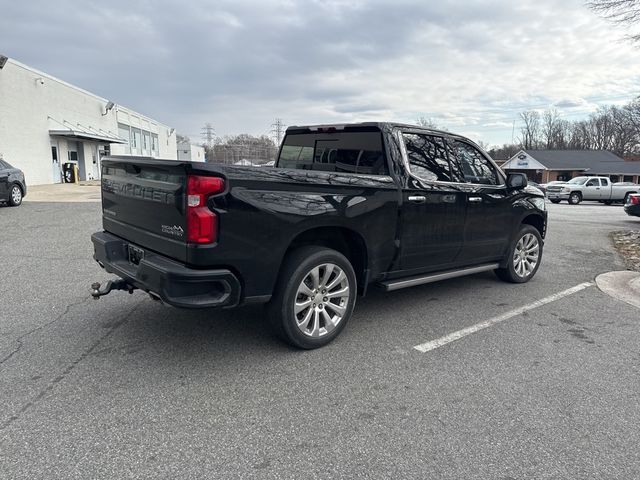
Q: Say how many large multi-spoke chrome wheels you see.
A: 2